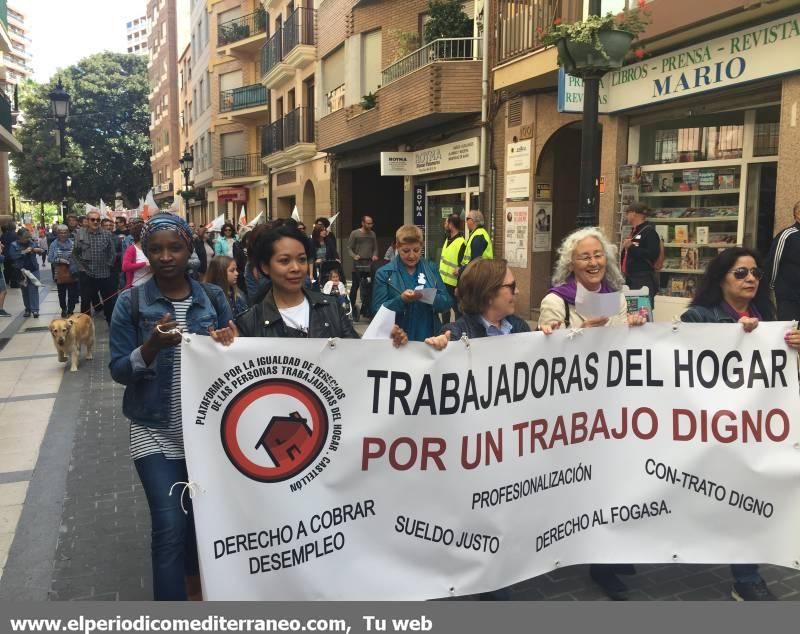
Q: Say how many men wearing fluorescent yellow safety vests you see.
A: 2